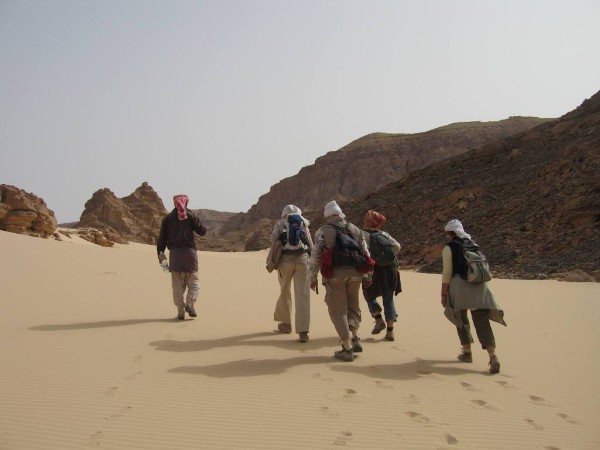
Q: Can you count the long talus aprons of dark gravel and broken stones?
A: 1